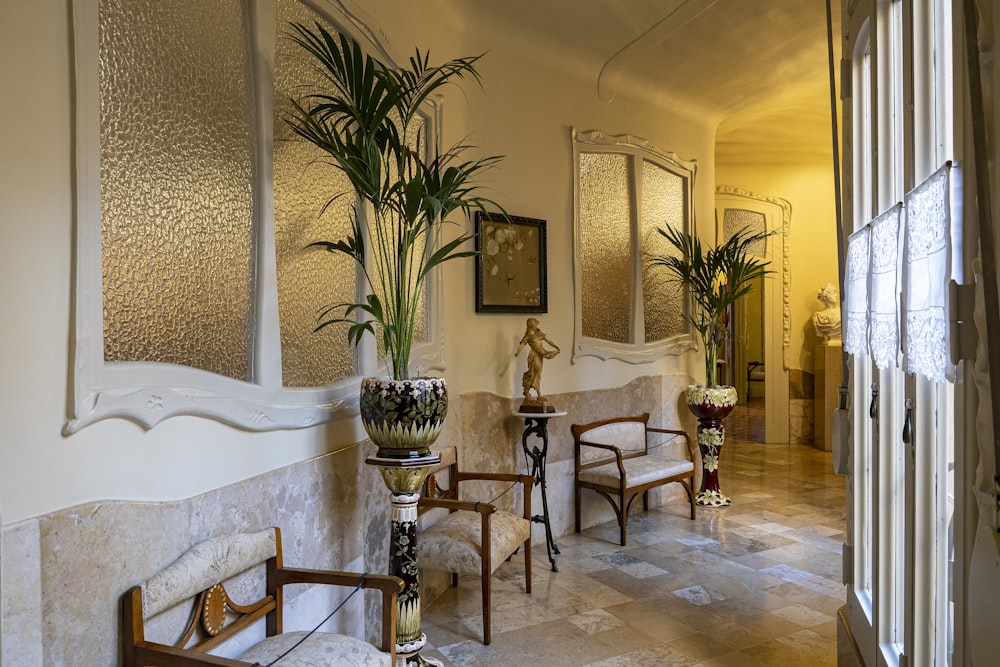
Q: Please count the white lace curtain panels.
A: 3